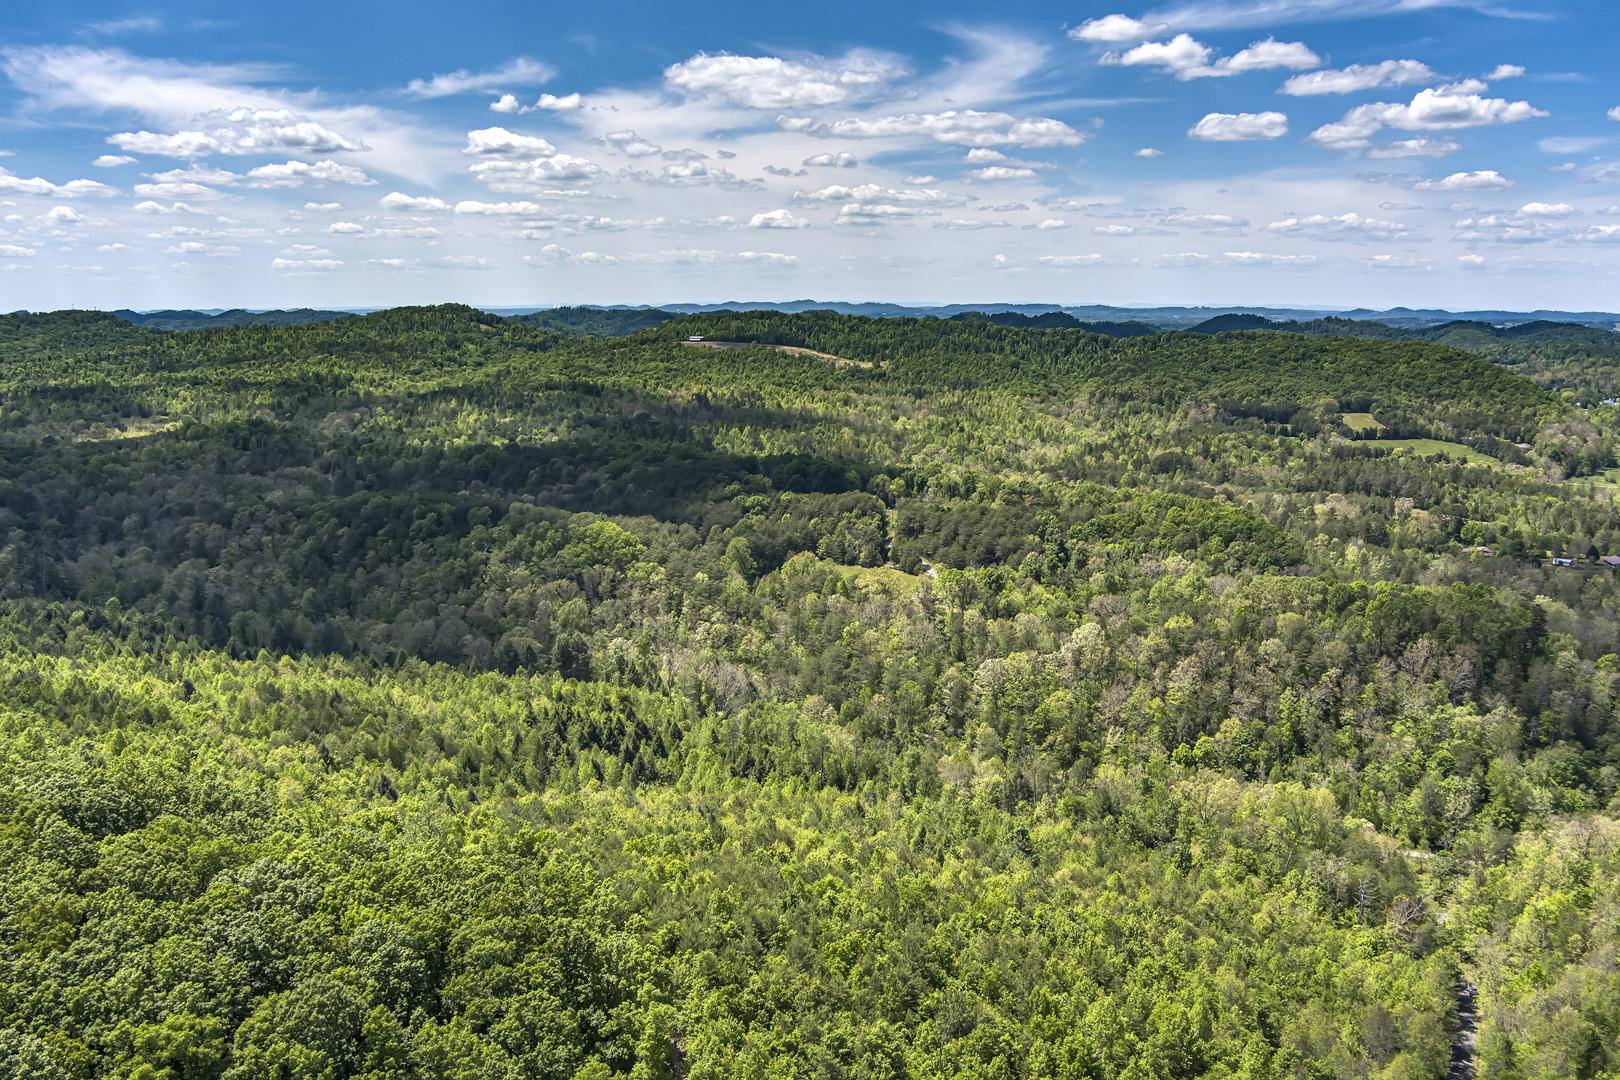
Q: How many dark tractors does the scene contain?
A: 0